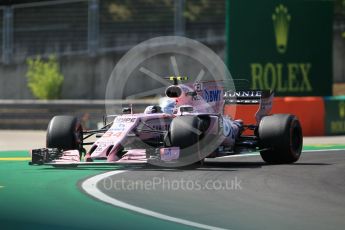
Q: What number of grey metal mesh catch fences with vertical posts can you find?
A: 1